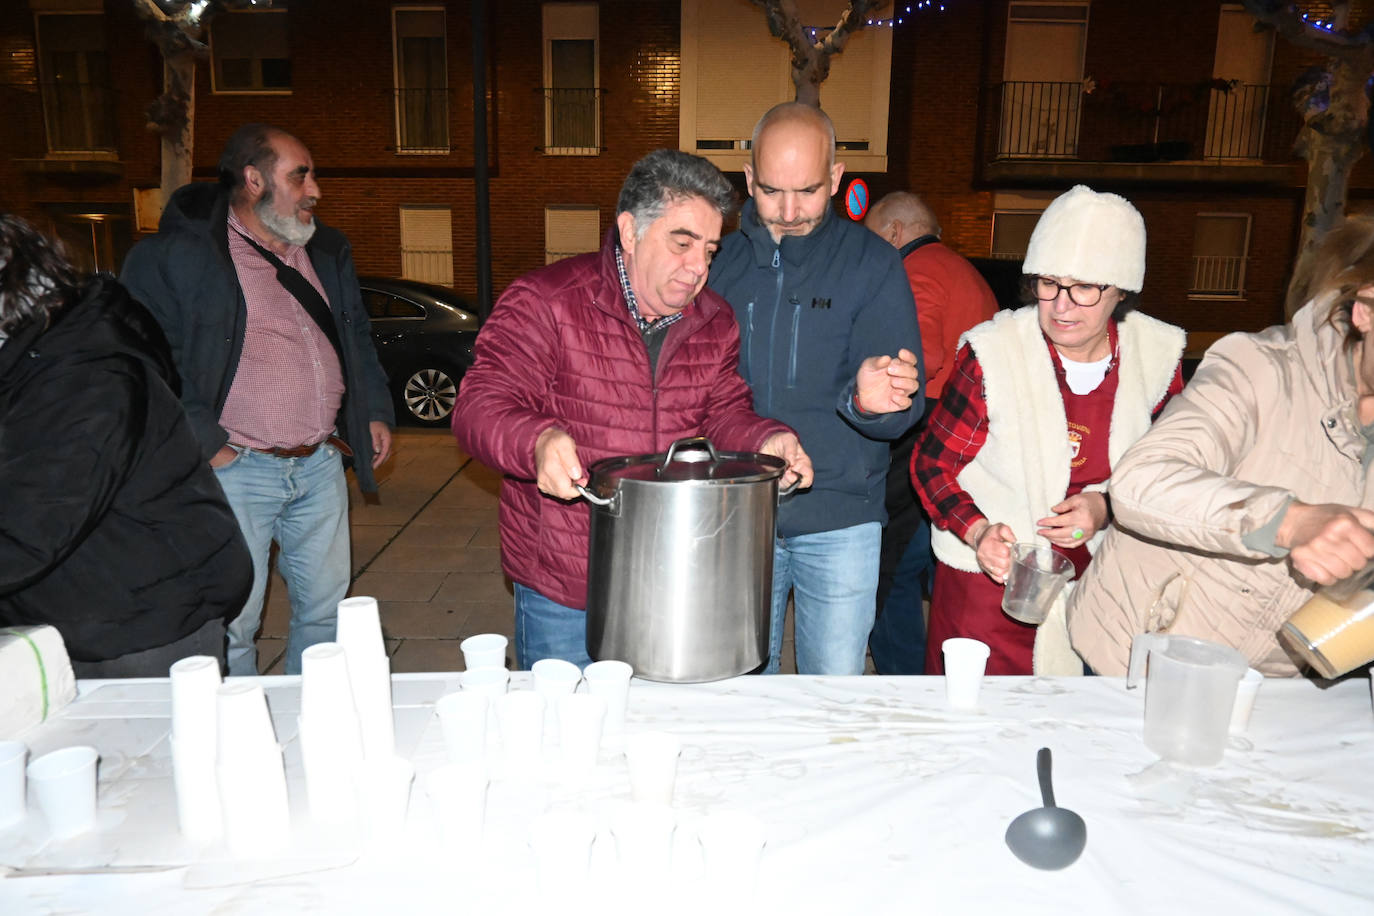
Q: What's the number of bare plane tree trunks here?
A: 3